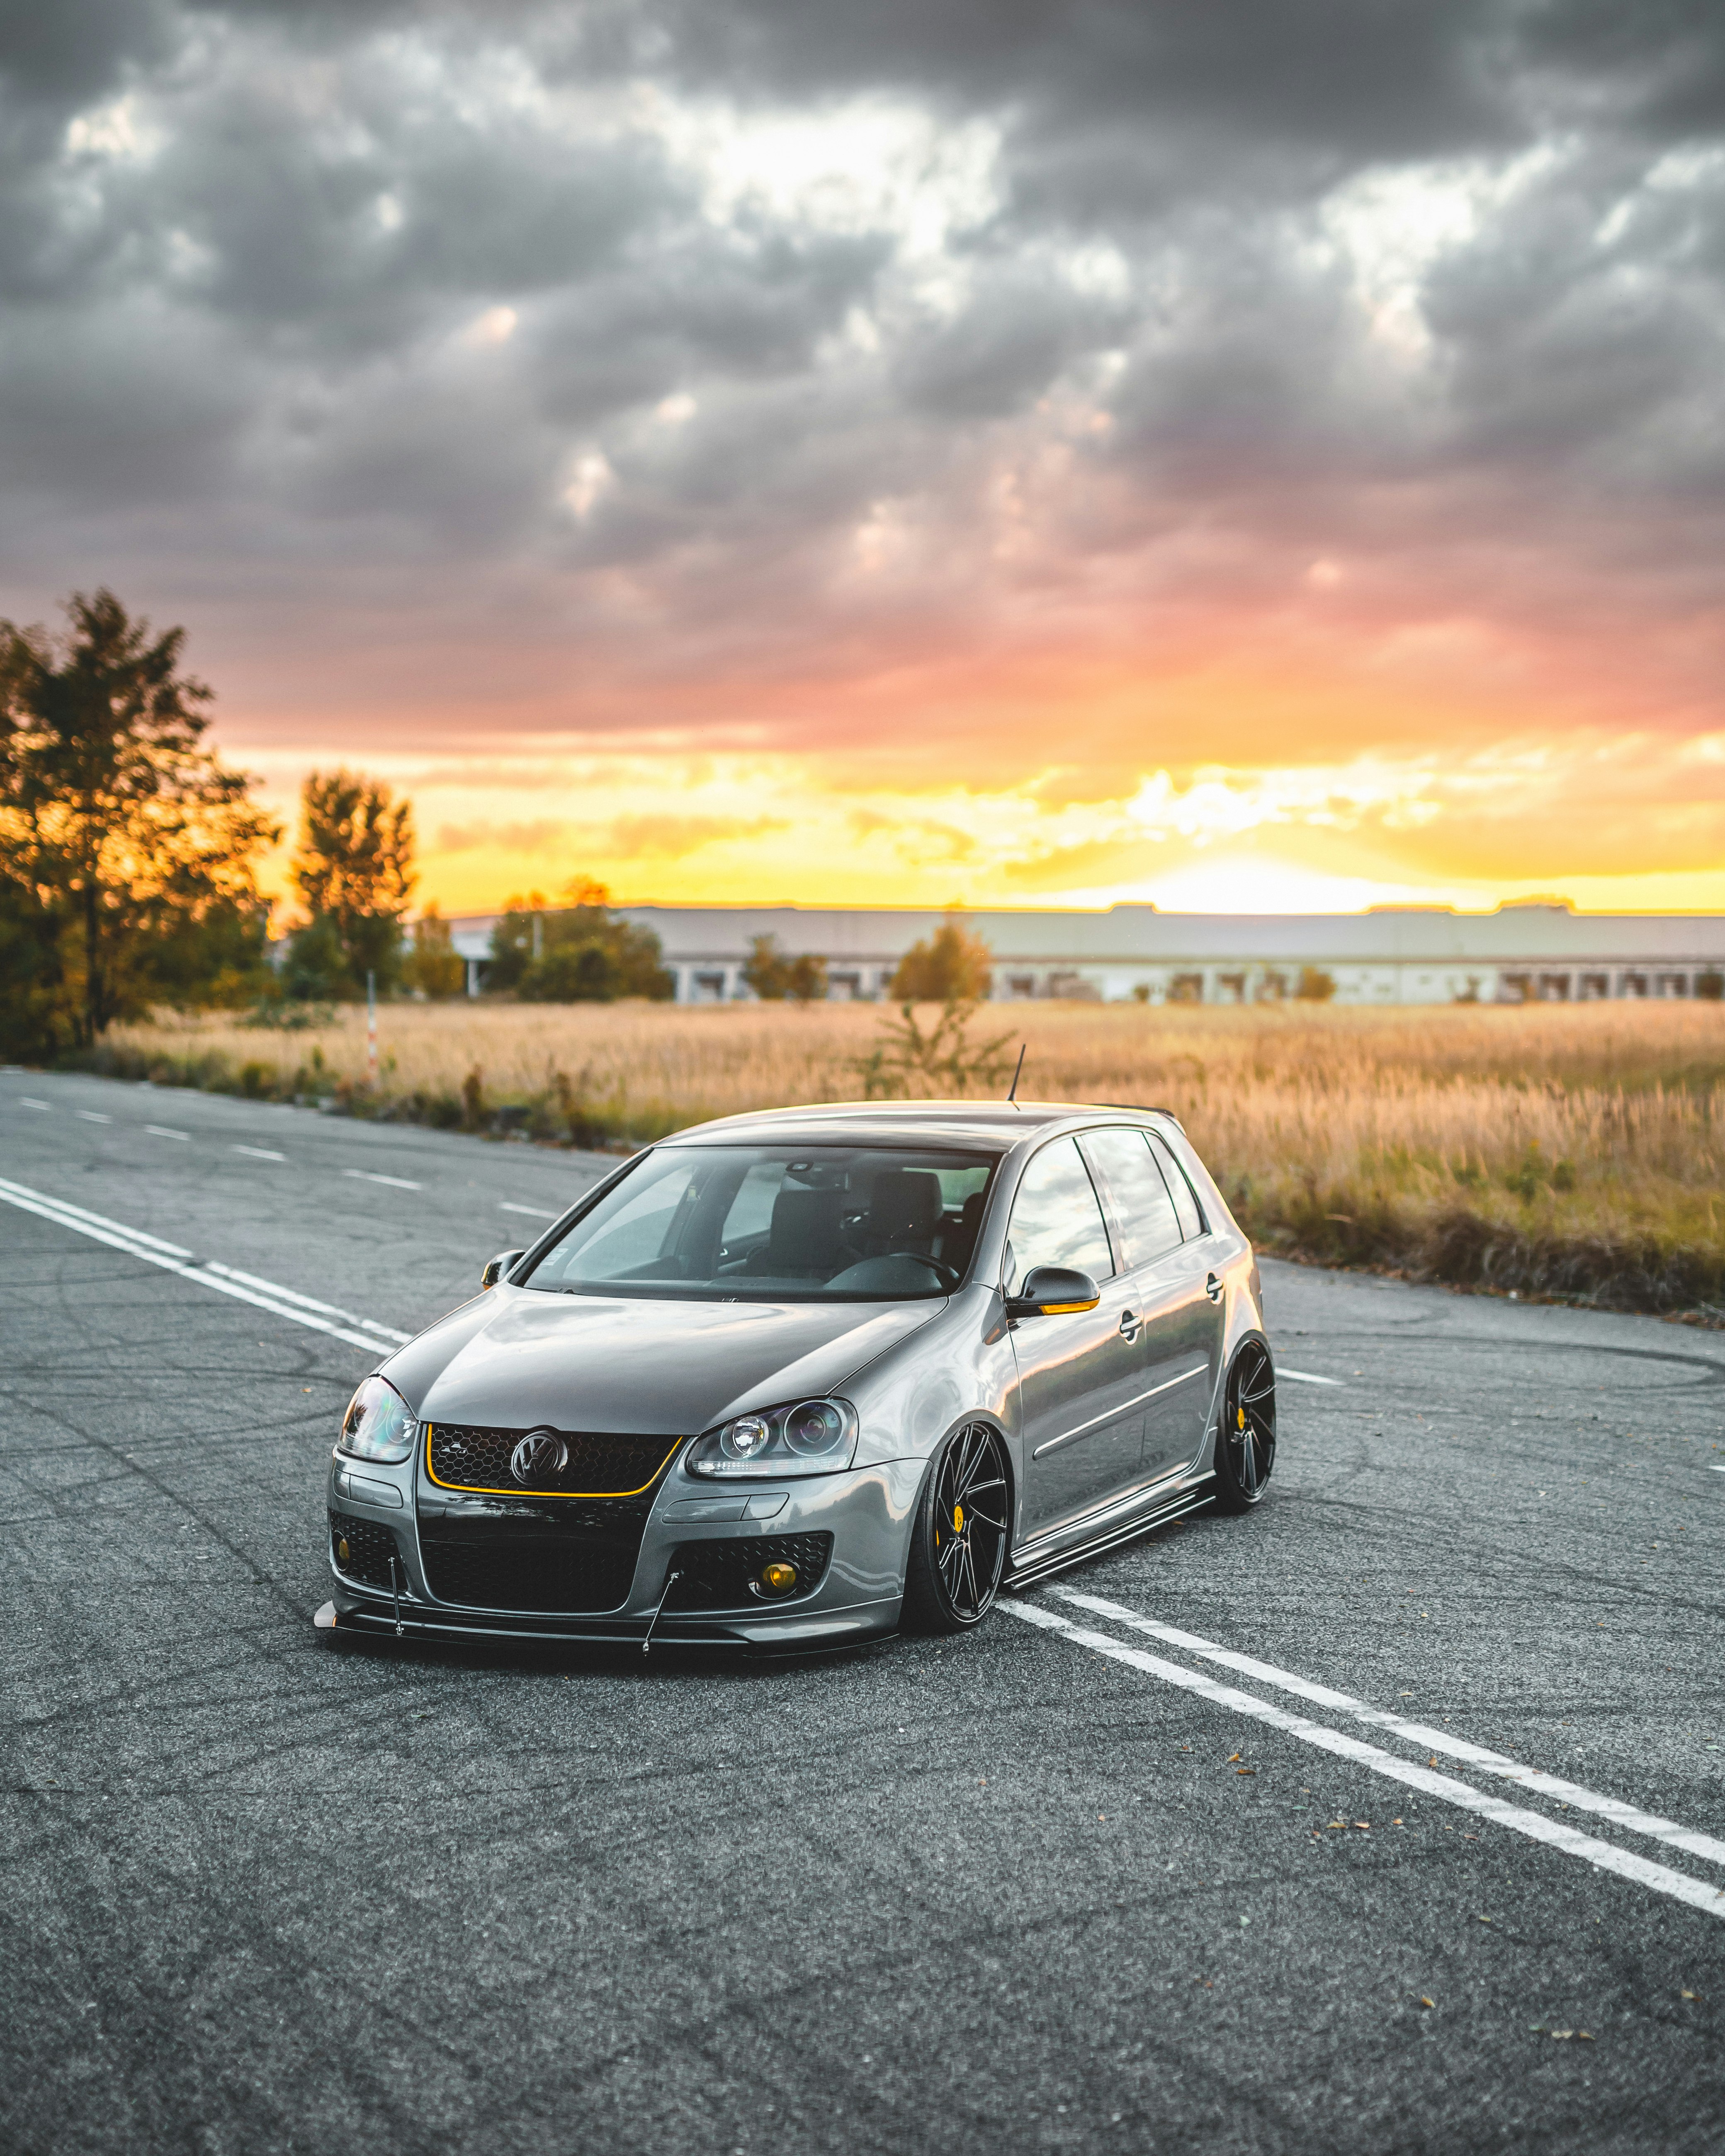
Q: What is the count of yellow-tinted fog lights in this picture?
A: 2